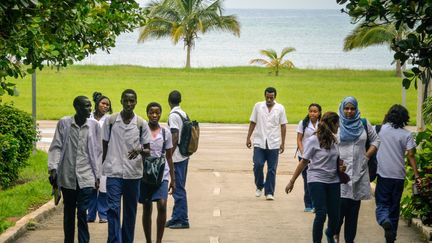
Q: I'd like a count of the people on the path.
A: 10